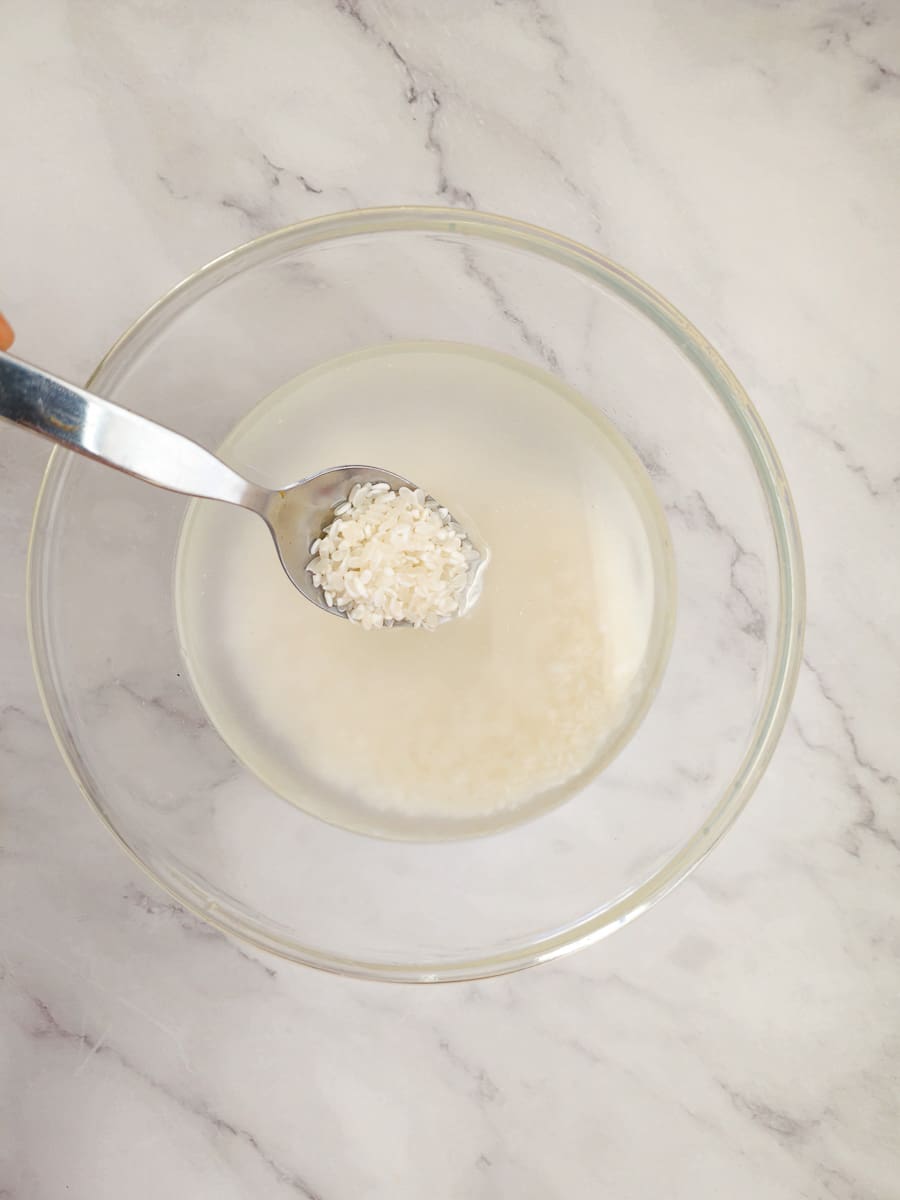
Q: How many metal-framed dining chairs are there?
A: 0